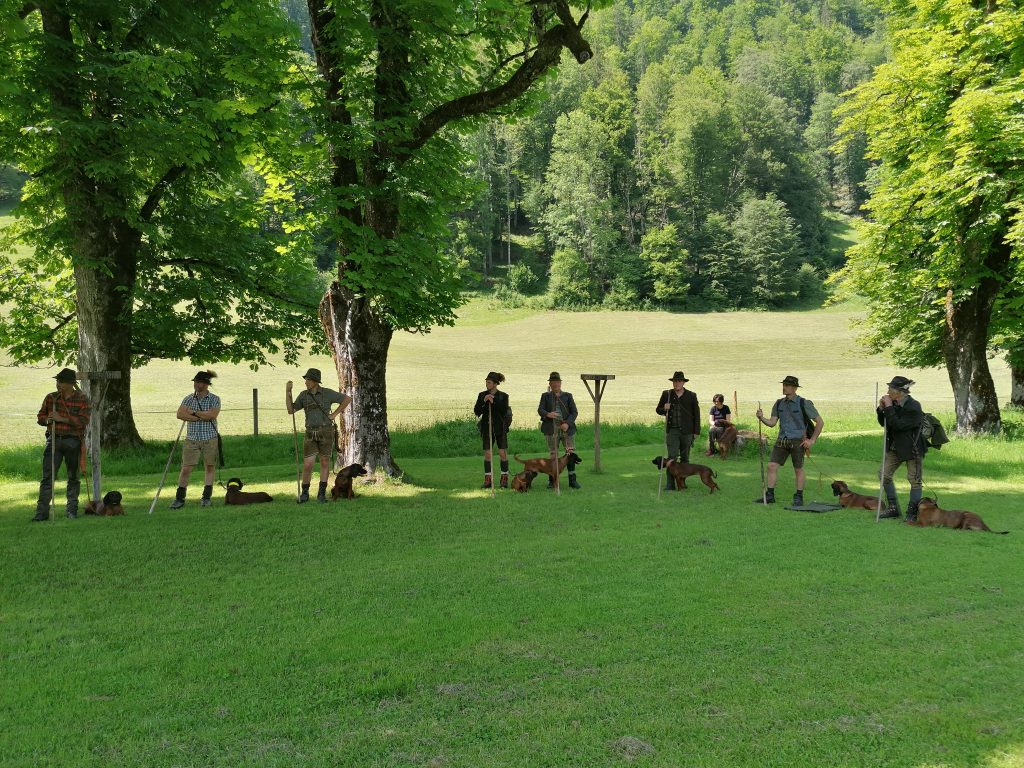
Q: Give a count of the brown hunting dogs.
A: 9